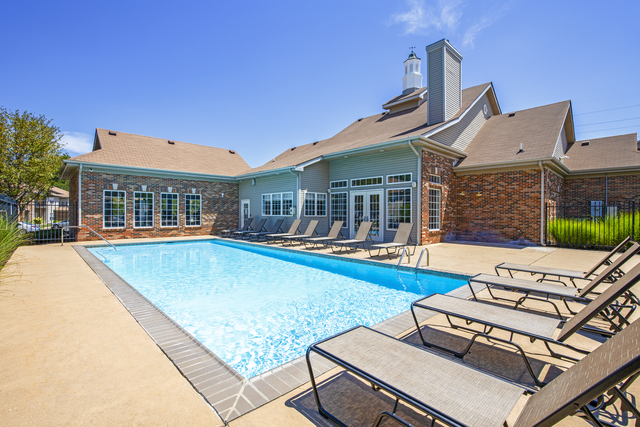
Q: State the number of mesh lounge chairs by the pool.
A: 12